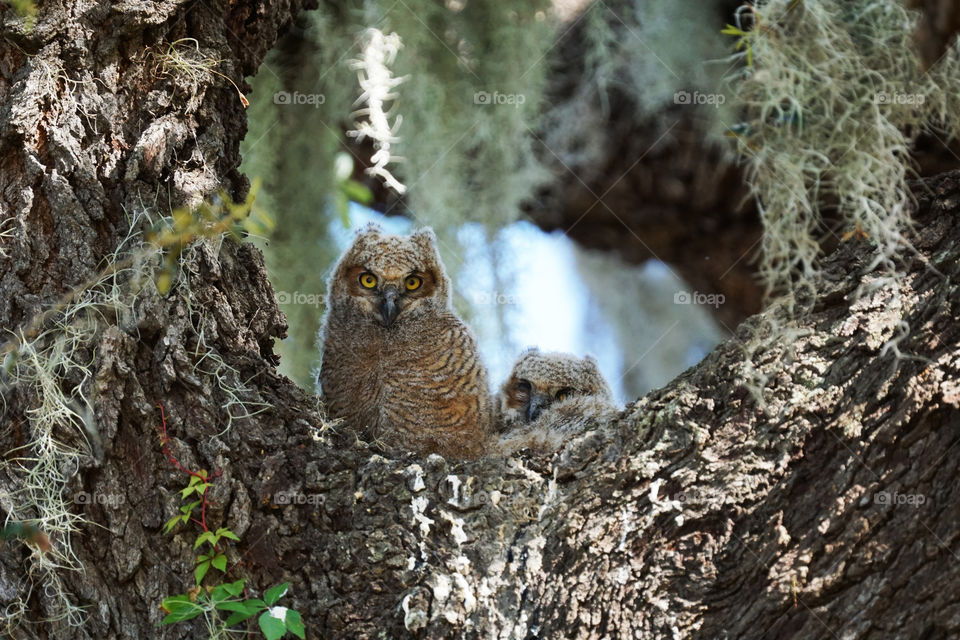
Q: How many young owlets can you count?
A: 2